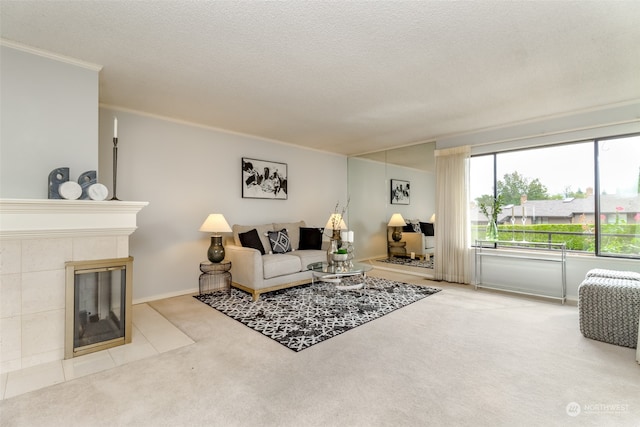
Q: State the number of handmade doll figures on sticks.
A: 0